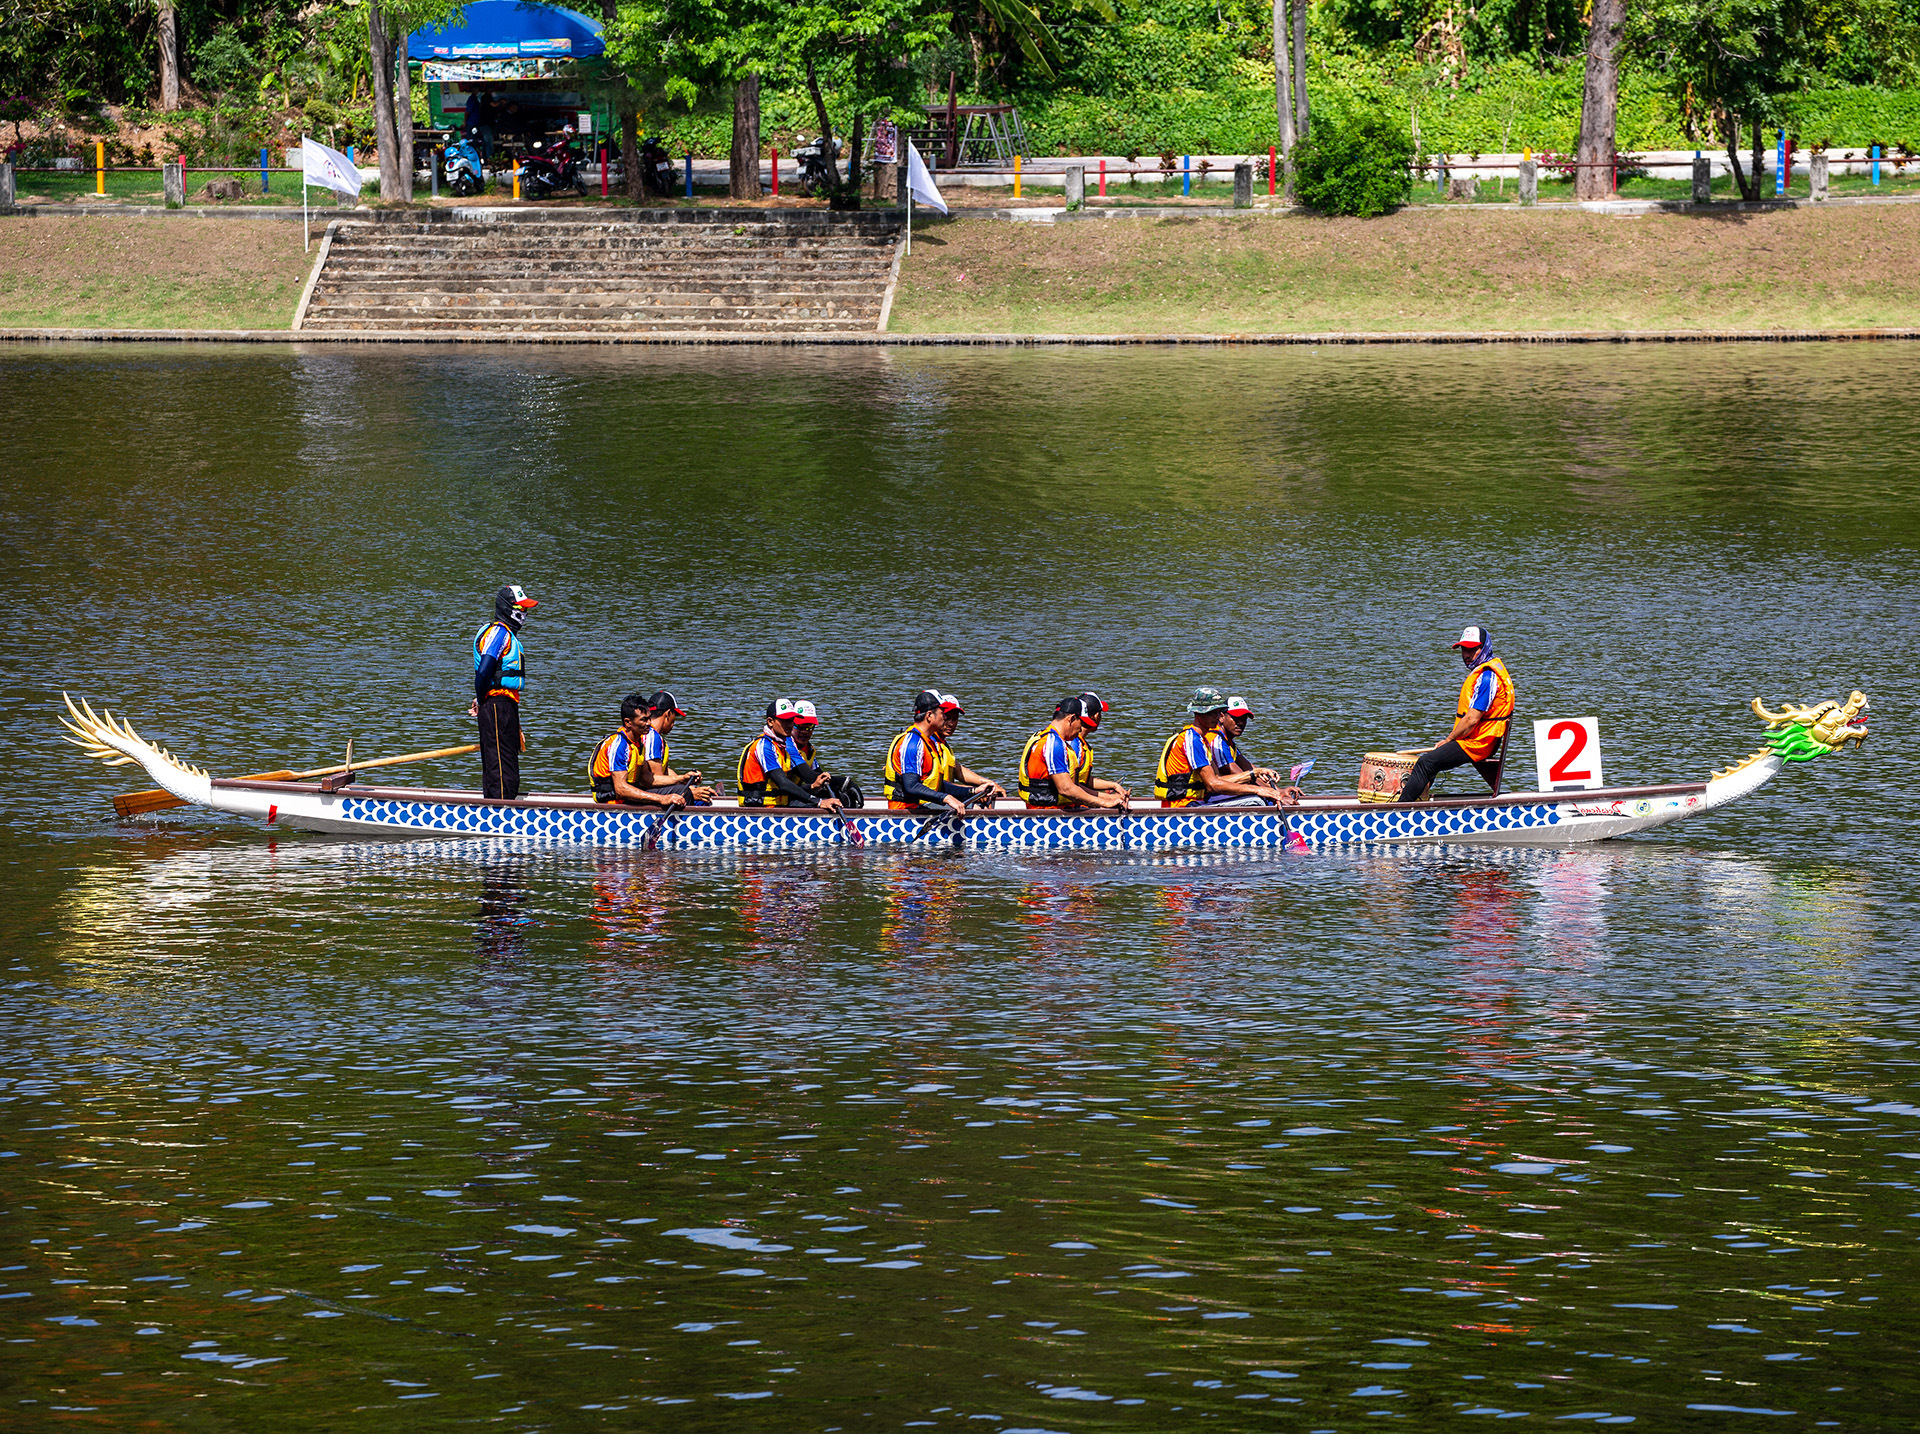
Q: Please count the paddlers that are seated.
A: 10